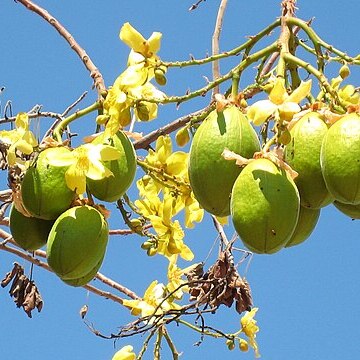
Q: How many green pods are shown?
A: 11